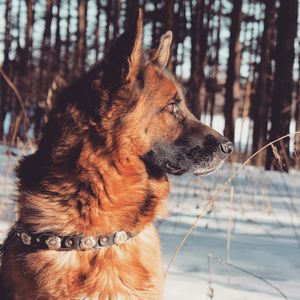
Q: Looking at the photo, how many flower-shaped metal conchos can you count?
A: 4